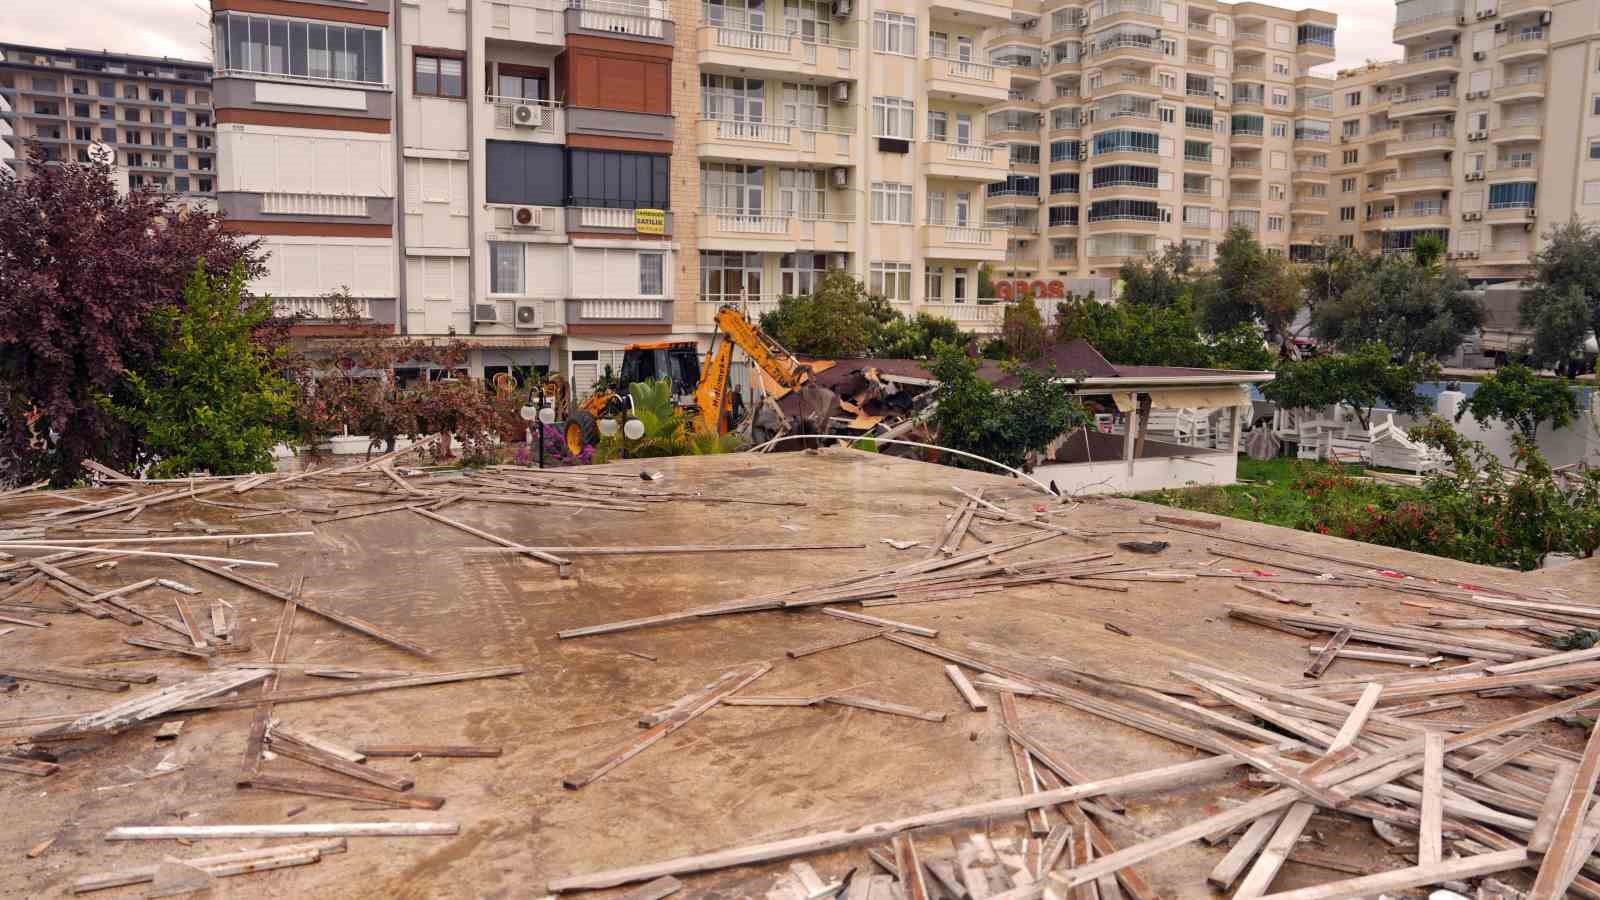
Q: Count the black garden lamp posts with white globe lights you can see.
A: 2